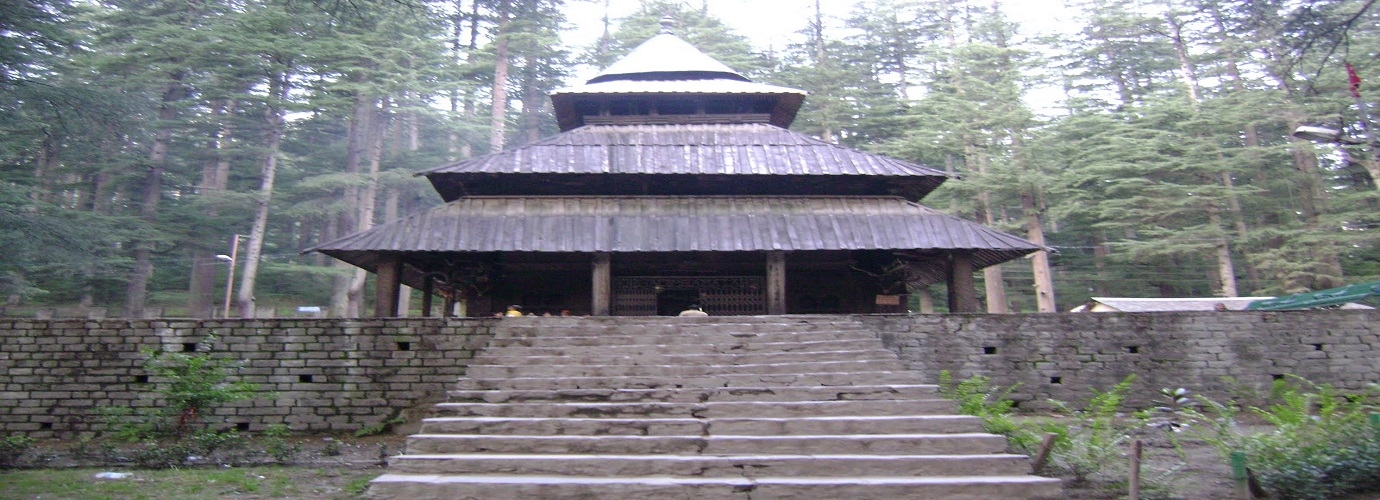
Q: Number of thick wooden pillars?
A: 4